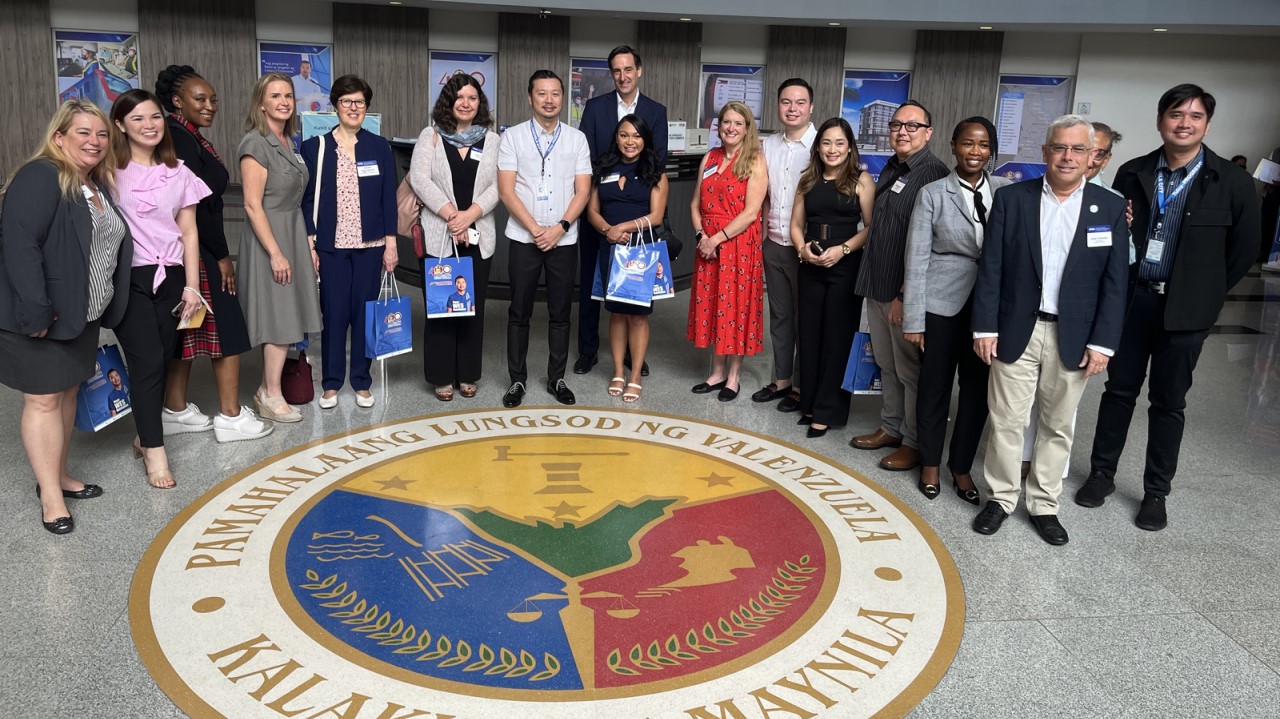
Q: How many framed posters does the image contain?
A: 7